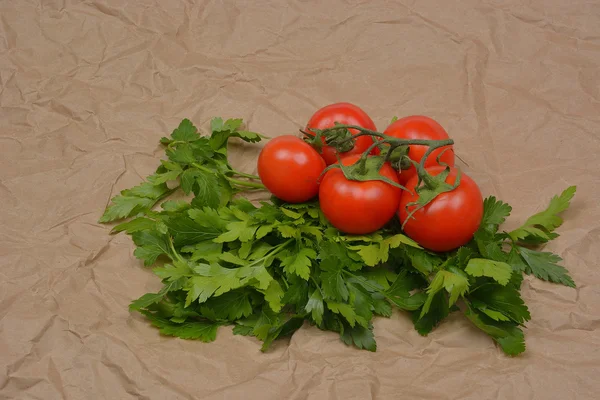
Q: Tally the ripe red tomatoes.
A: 5